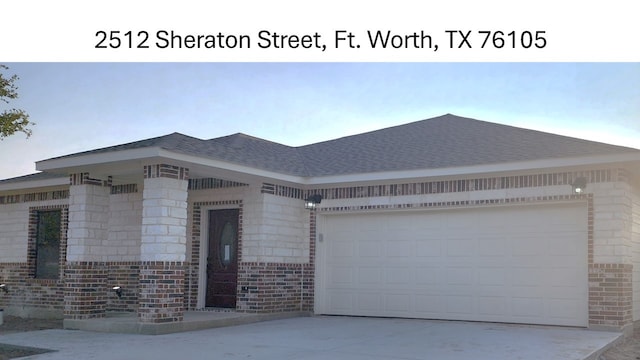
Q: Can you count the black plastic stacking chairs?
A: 0